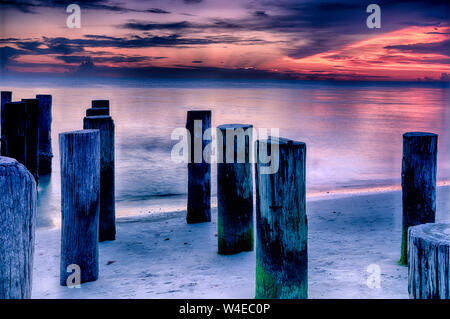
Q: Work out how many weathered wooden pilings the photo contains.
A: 14